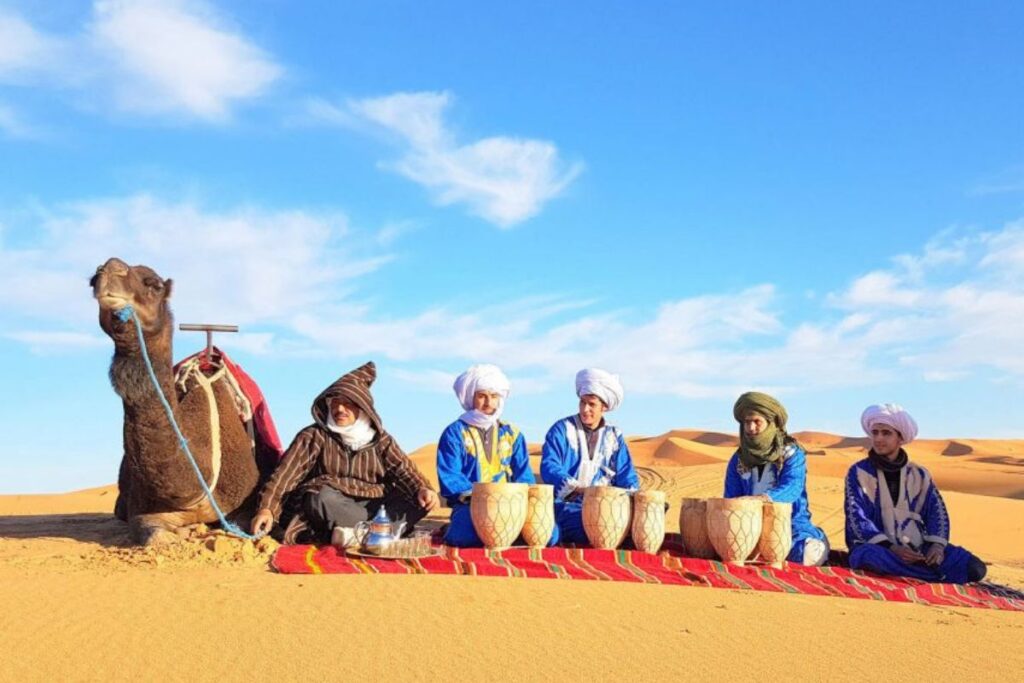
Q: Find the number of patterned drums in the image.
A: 7